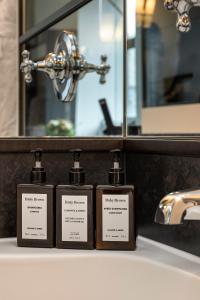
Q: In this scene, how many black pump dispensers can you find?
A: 3